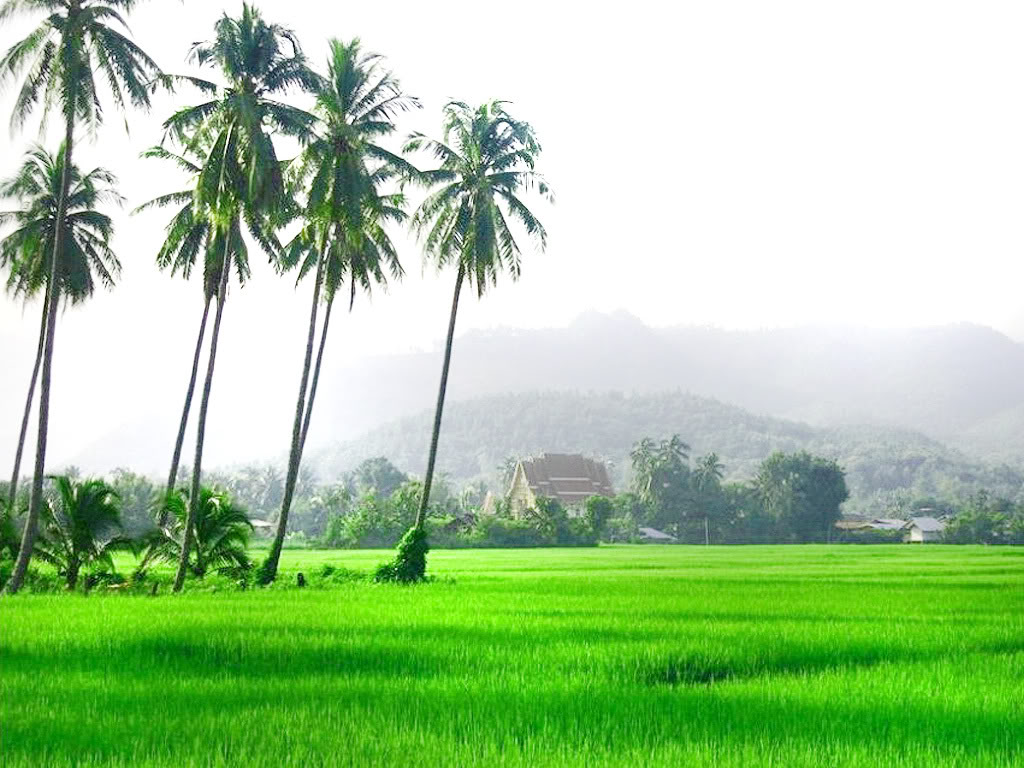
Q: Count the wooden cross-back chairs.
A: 0